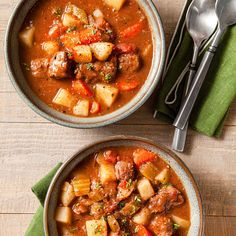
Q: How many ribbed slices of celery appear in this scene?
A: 1